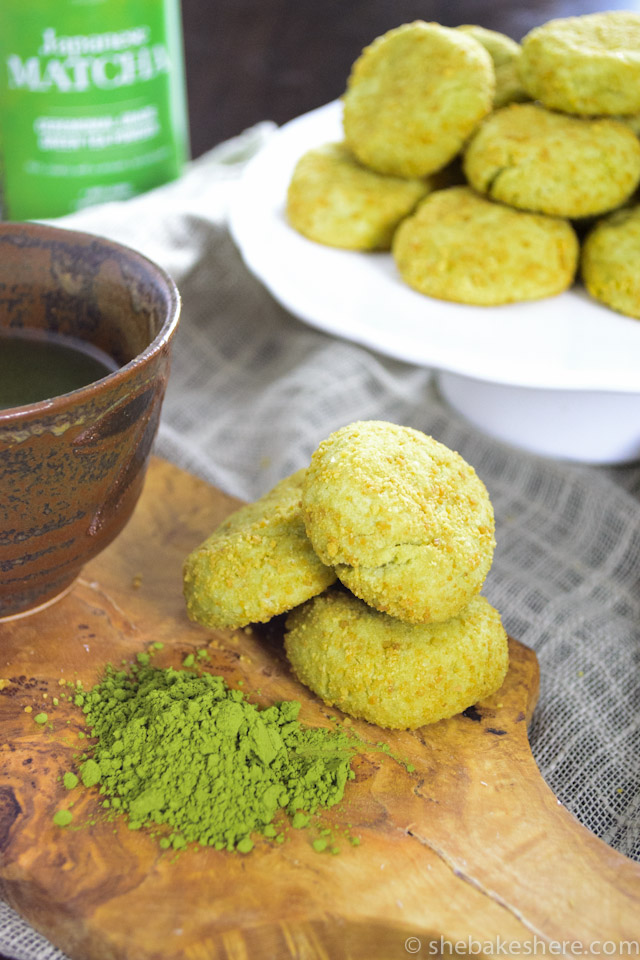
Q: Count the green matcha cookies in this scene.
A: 10